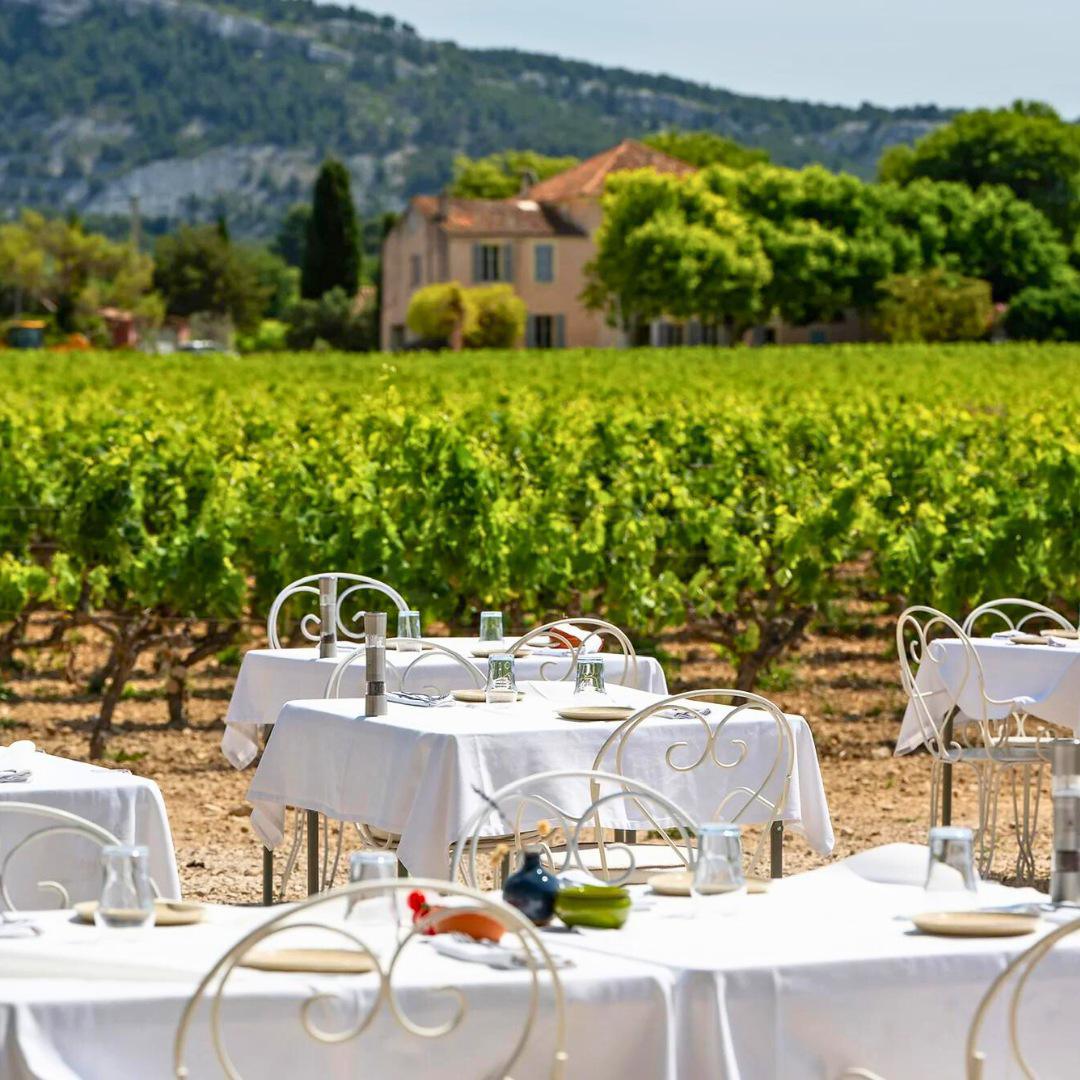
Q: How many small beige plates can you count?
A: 11